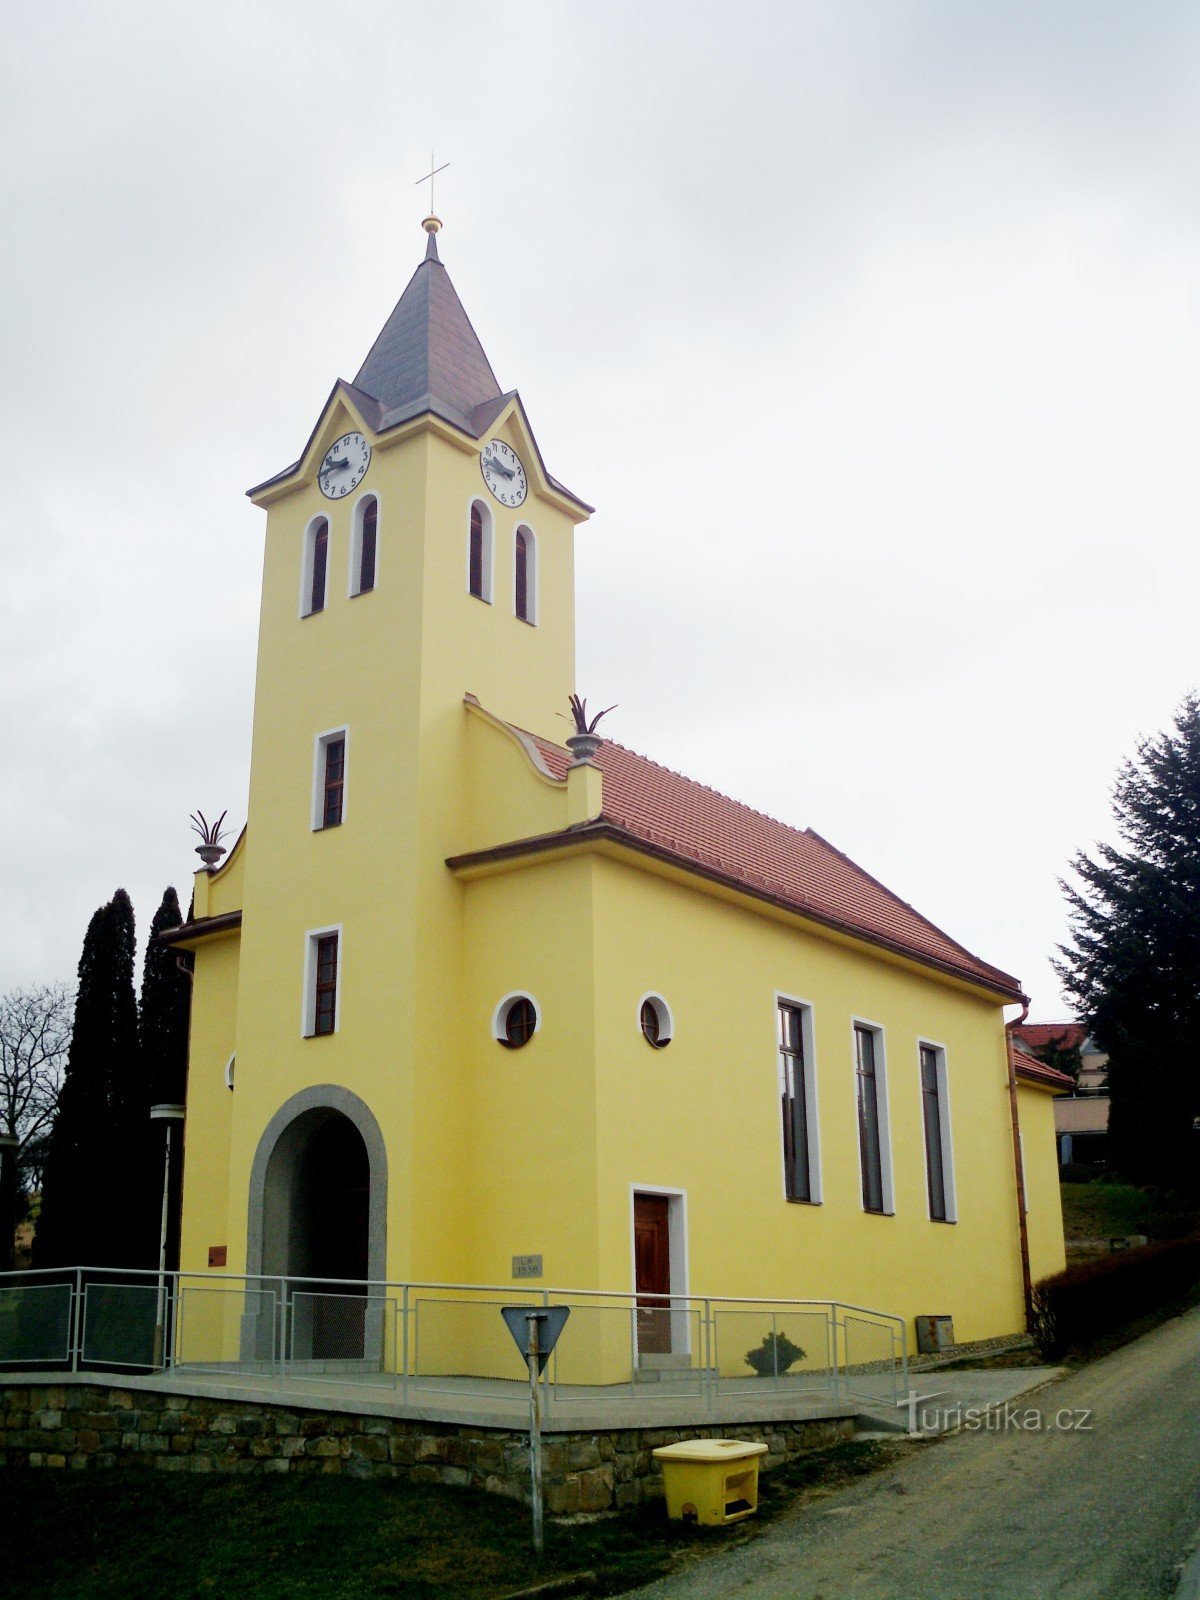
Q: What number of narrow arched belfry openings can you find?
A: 4